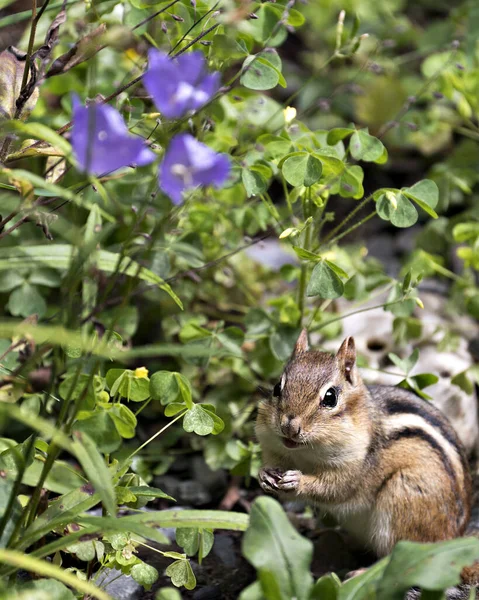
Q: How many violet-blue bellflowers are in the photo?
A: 3